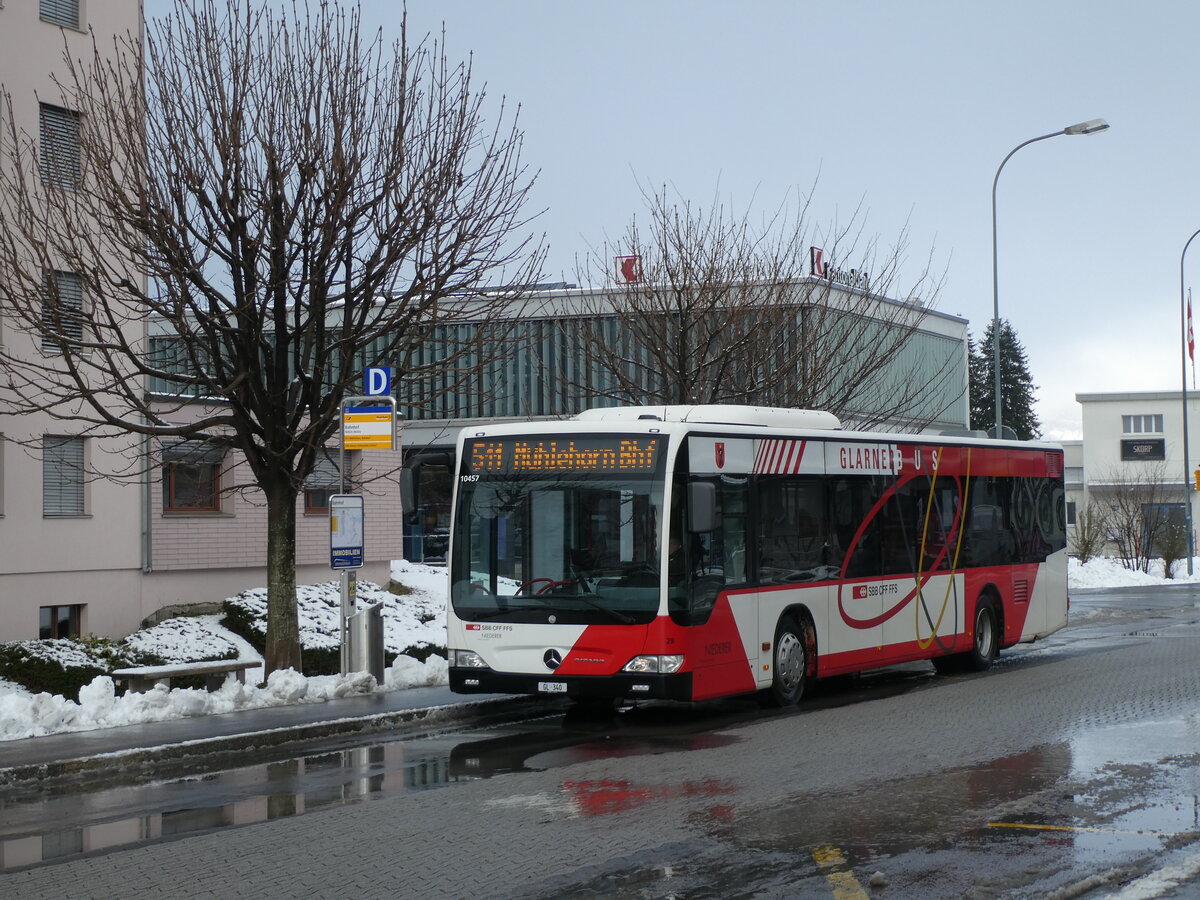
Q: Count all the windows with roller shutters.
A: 6